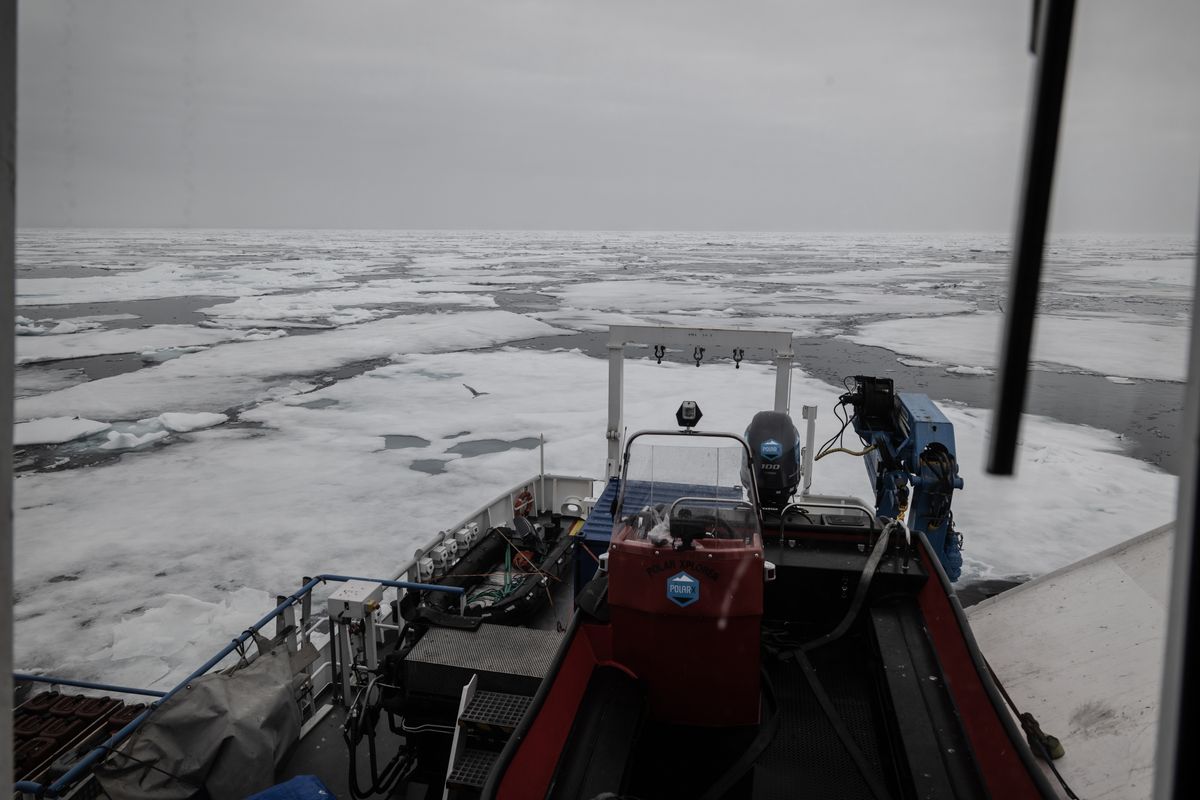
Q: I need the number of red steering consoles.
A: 1